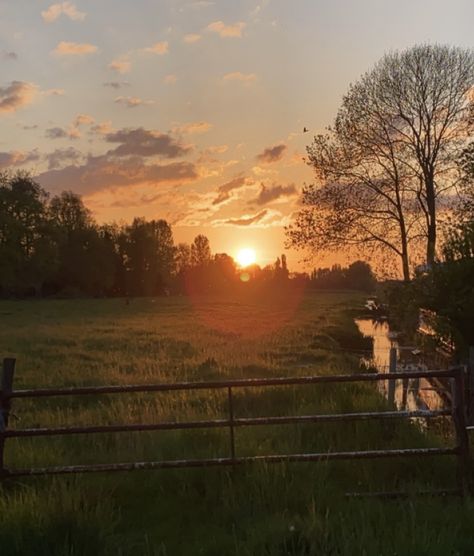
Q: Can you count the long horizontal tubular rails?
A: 3